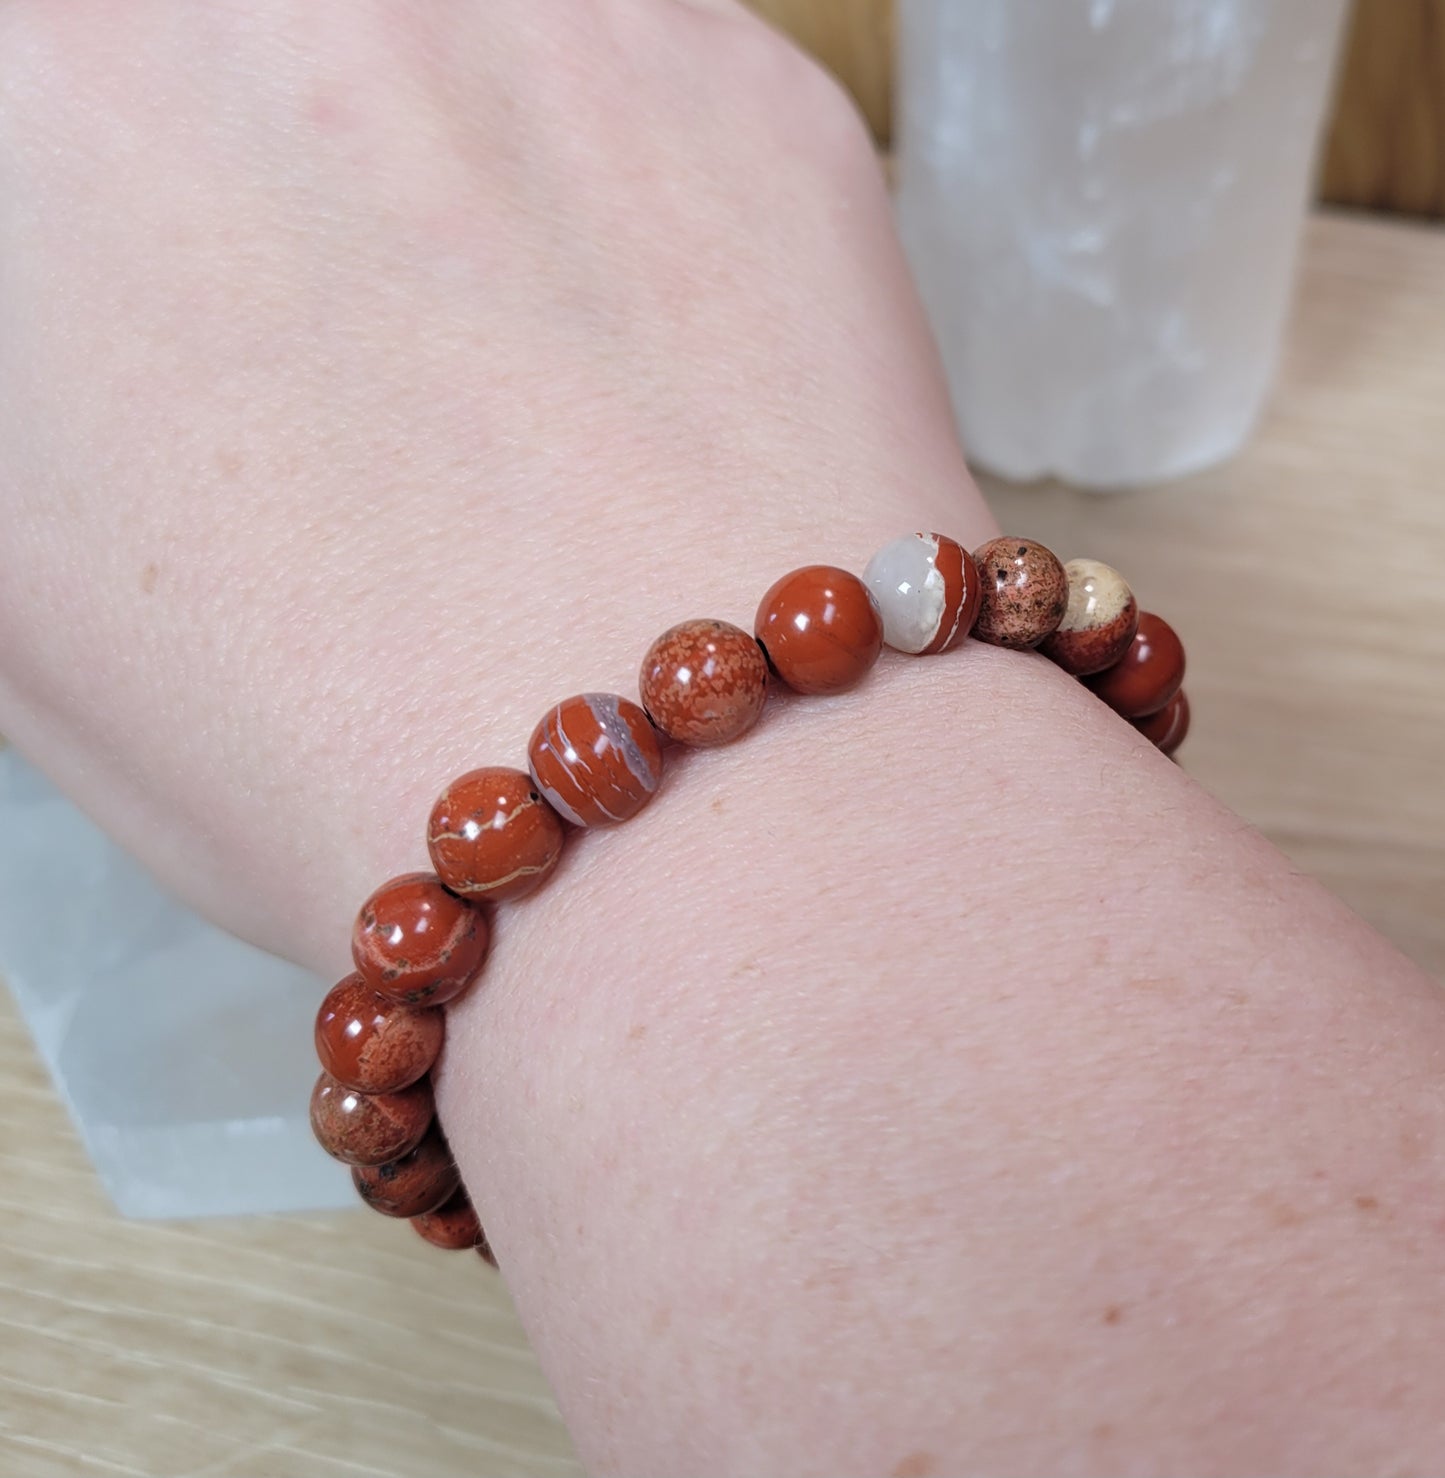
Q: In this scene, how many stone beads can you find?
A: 15